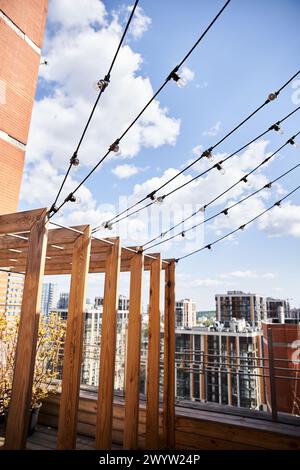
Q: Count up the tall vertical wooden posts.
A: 6